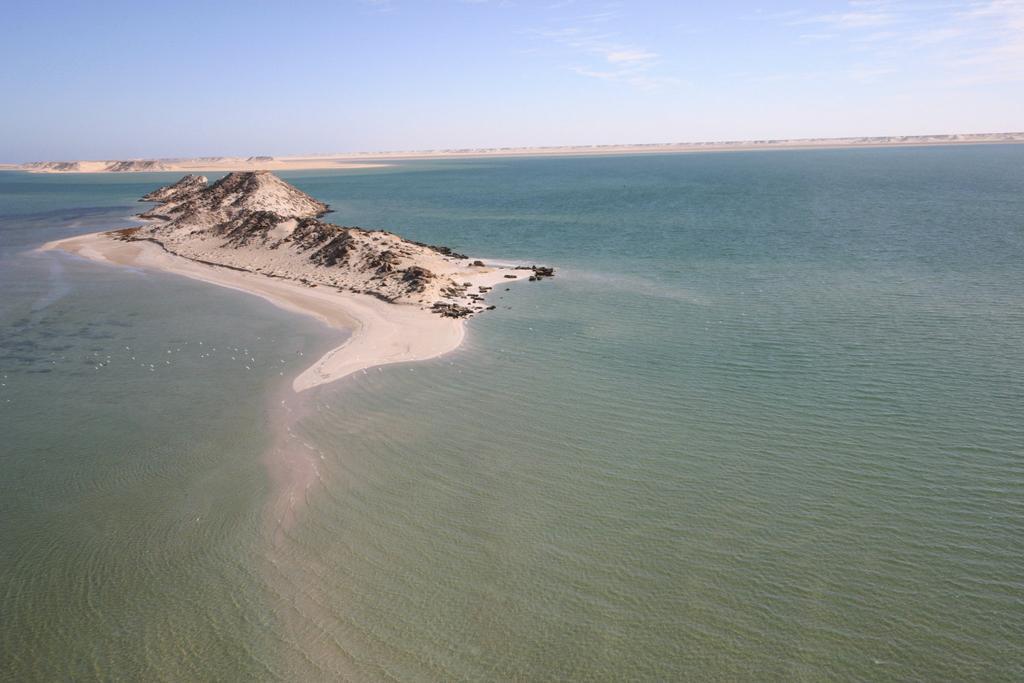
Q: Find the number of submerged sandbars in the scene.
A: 1